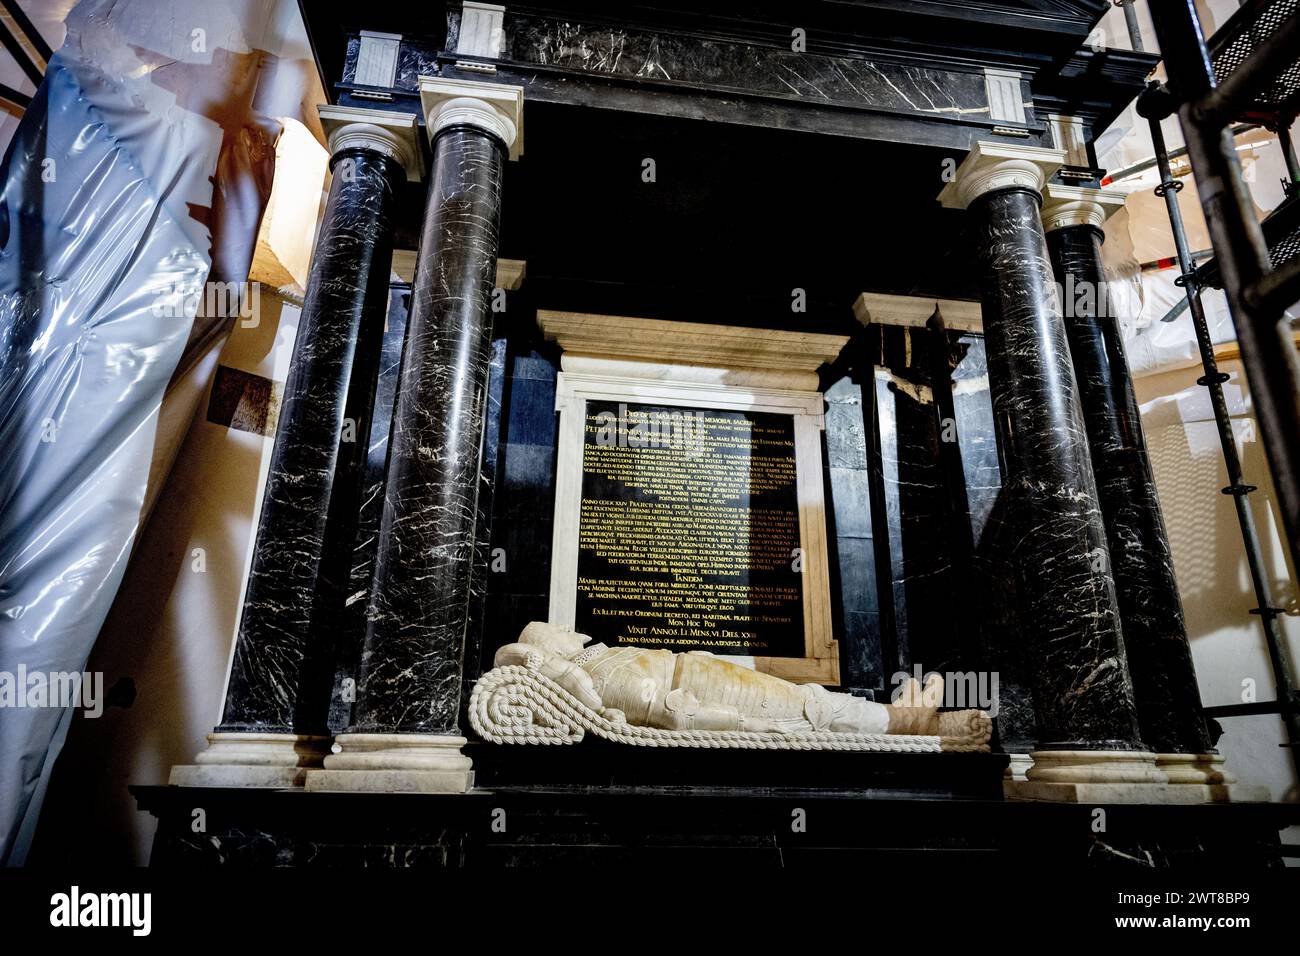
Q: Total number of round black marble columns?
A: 4